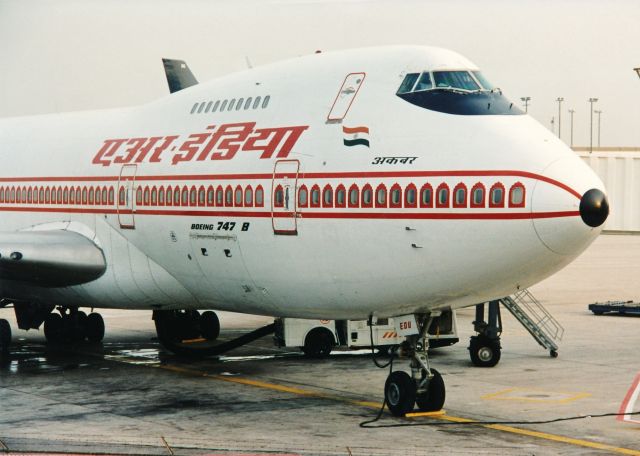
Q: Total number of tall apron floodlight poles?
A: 5